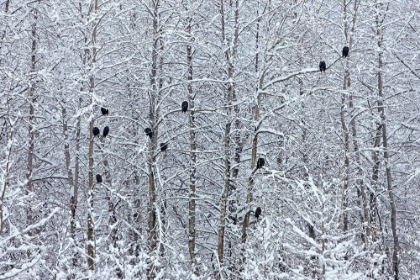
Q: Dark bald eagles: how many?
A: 11